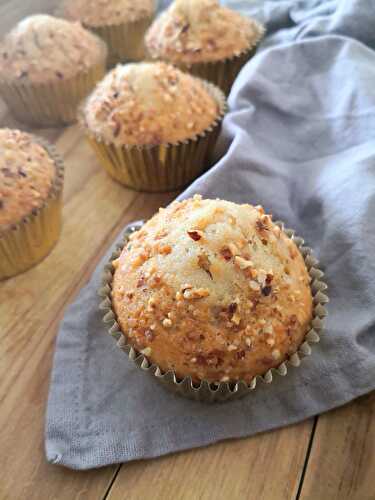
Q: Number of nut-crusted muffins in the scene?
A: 6